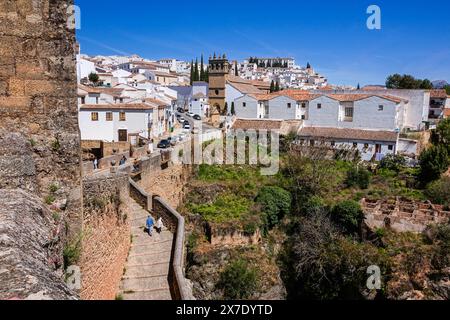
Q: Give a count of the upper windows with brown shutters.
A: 3